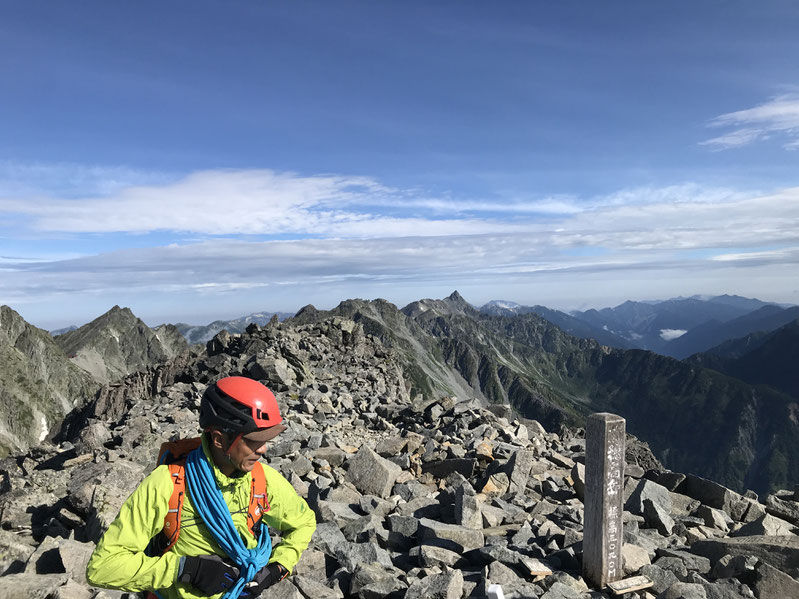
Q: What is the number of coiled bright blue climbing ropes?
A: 1